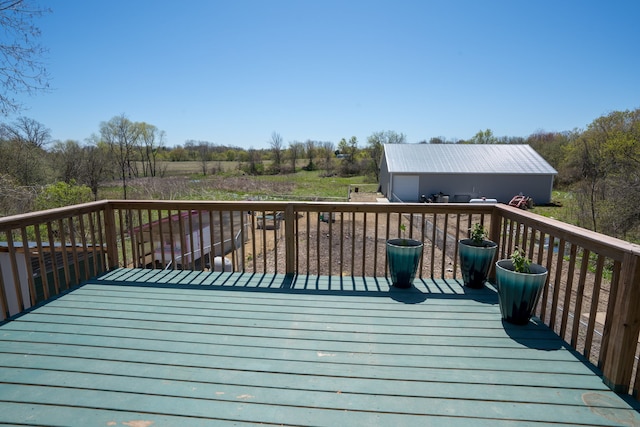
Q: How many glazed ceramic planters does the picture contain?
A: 3